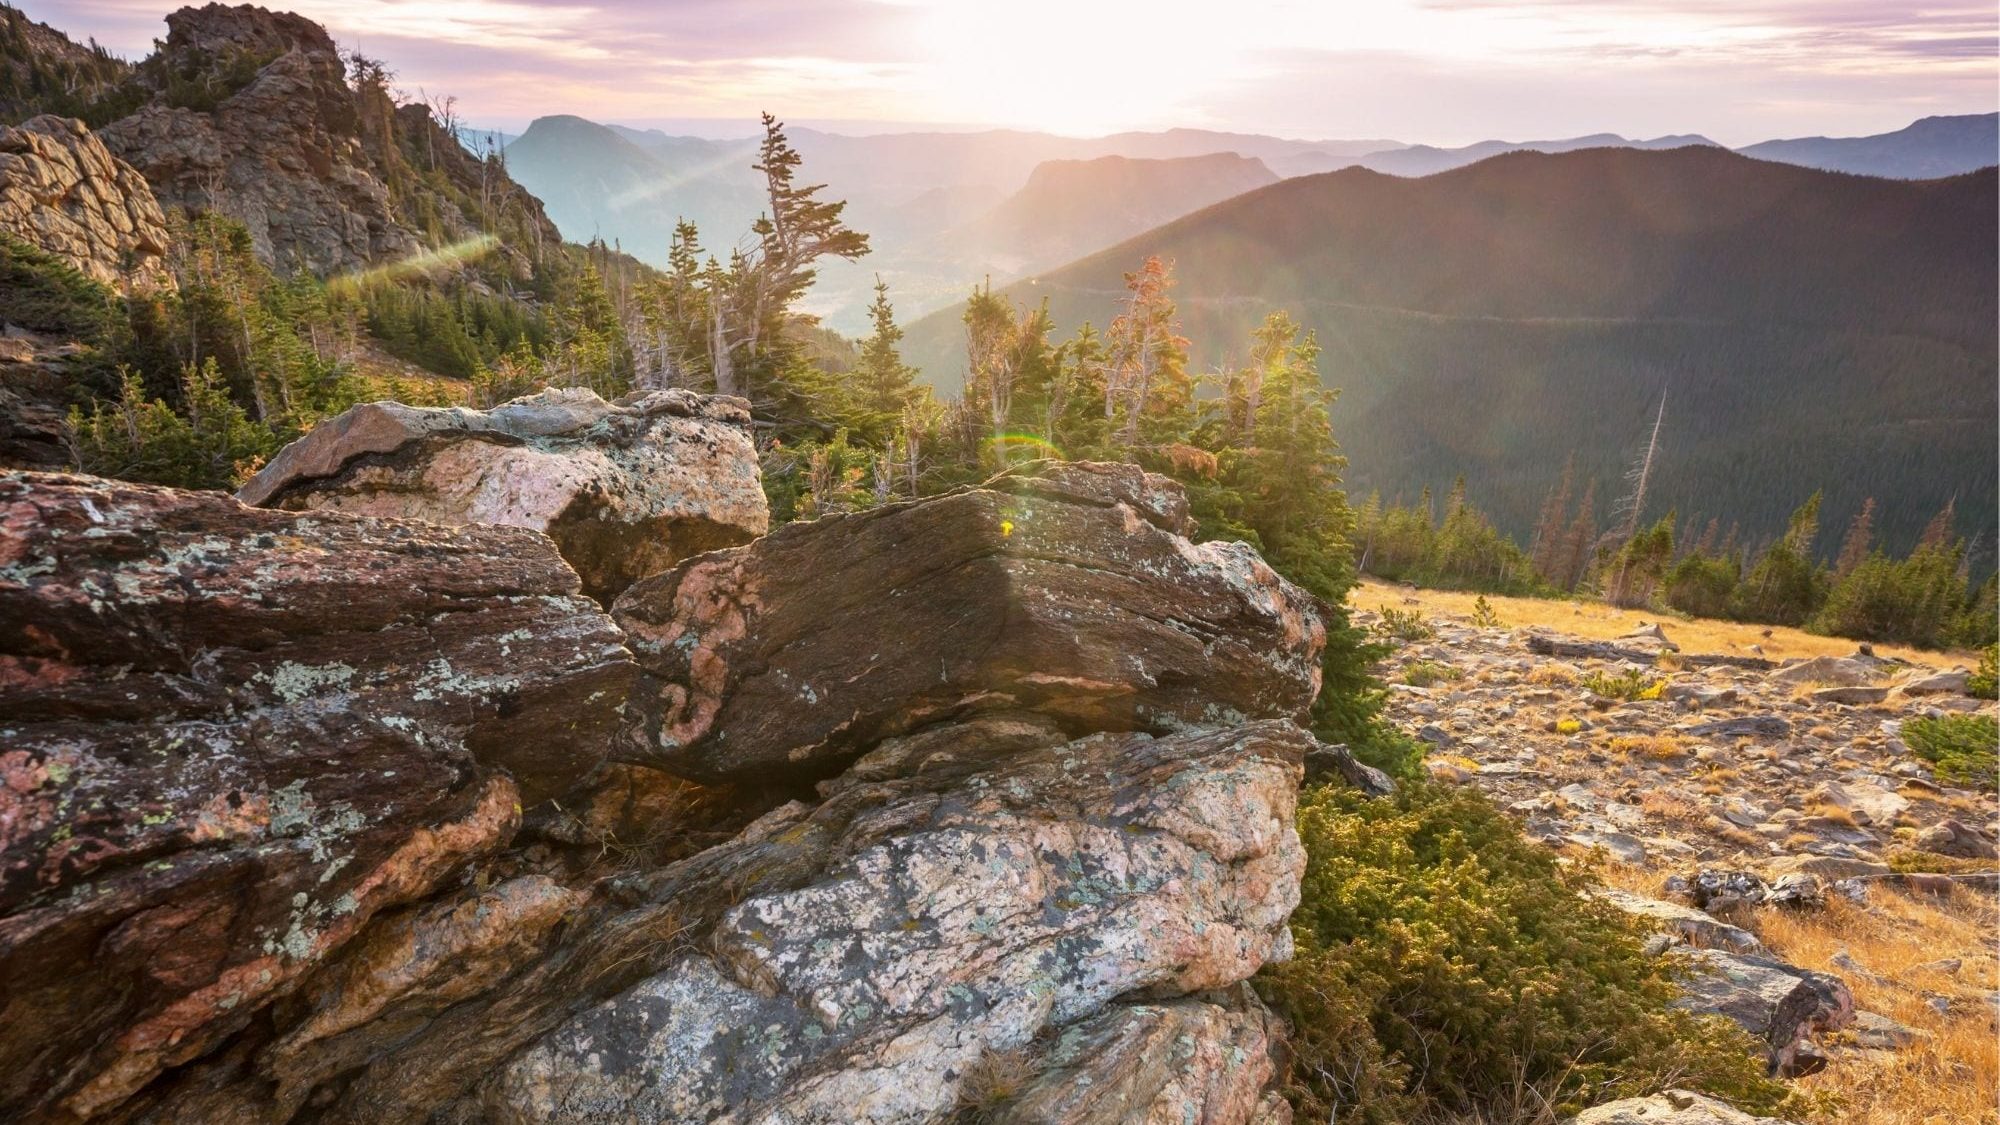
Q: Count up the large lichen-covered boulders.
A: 4